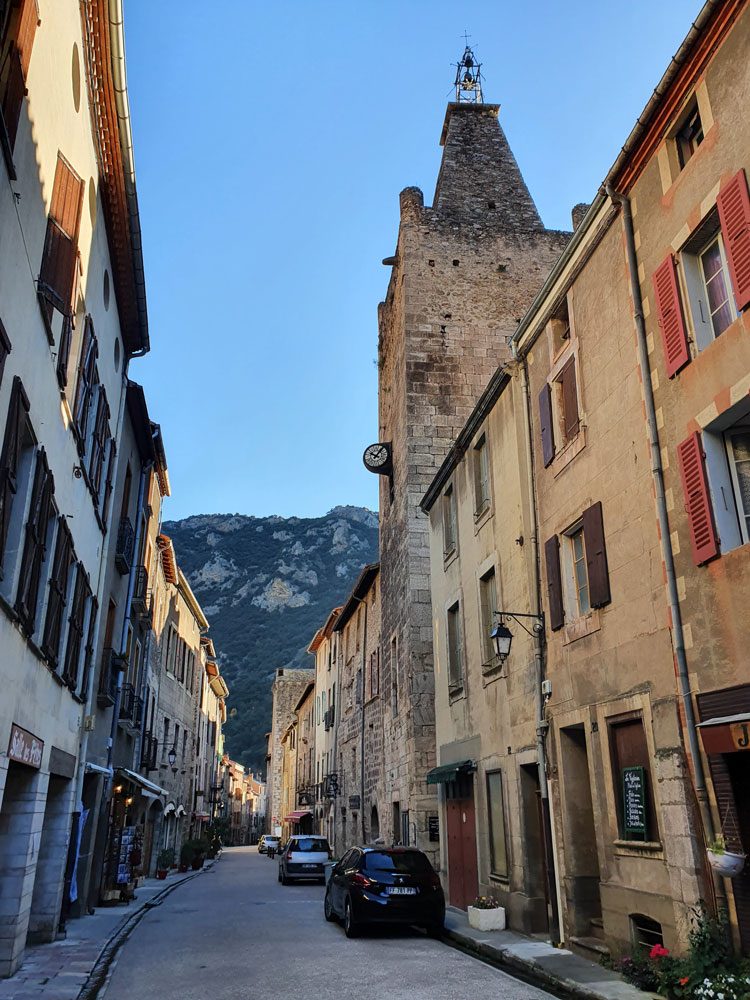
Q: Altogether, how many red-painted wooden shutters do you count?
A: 3